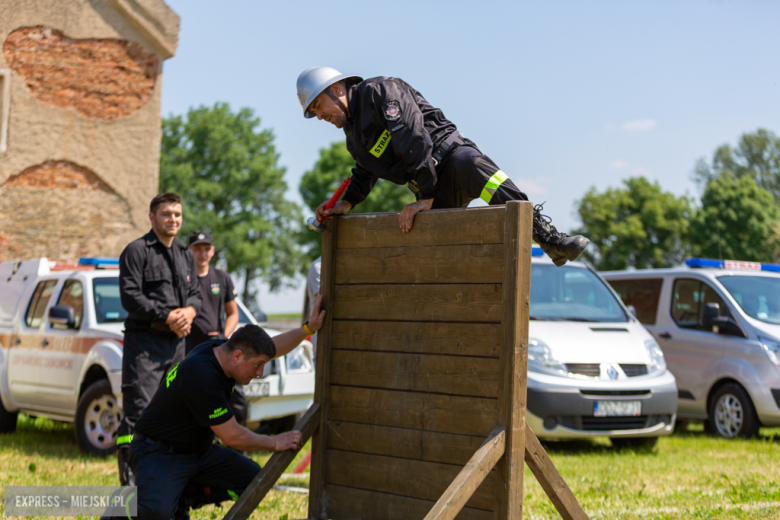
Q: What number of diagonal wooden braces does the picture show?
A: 3